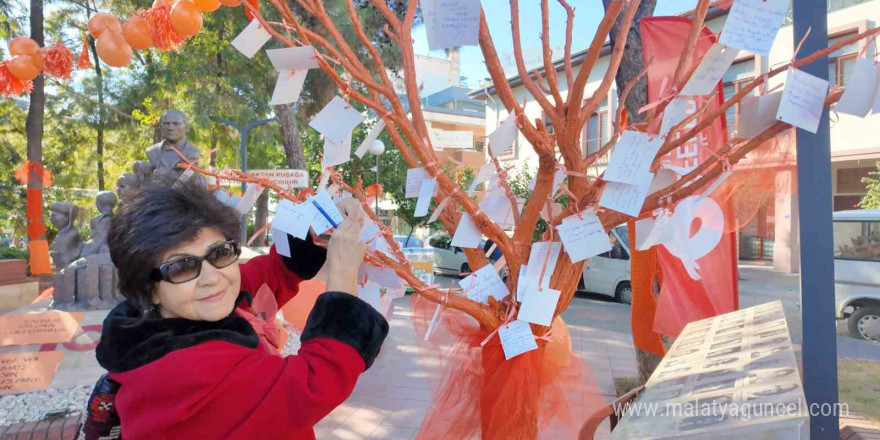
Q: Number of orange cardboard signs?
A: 2